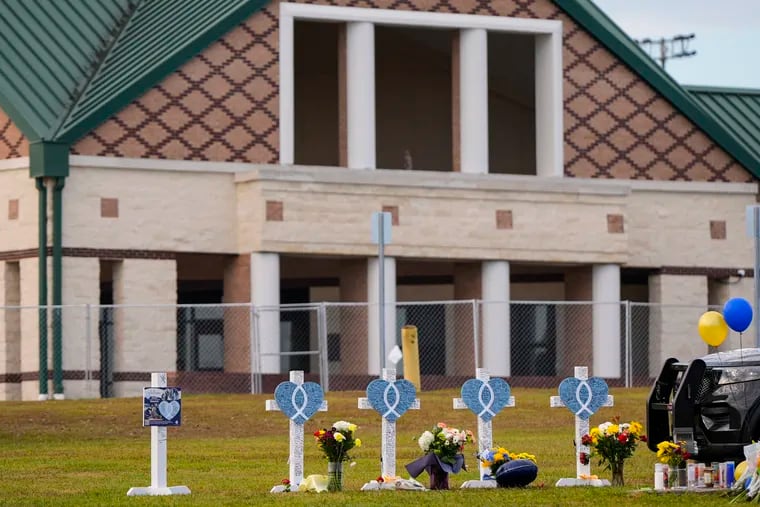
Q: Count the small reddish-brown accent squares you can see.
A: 7